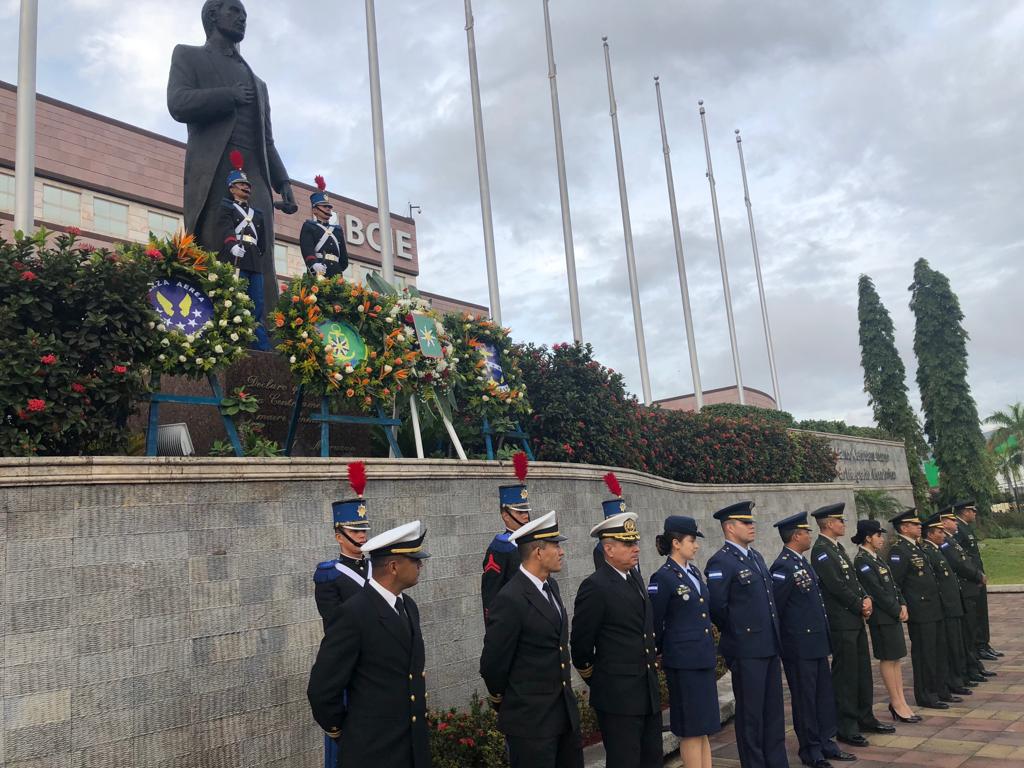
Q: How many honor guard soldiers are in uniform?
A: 5